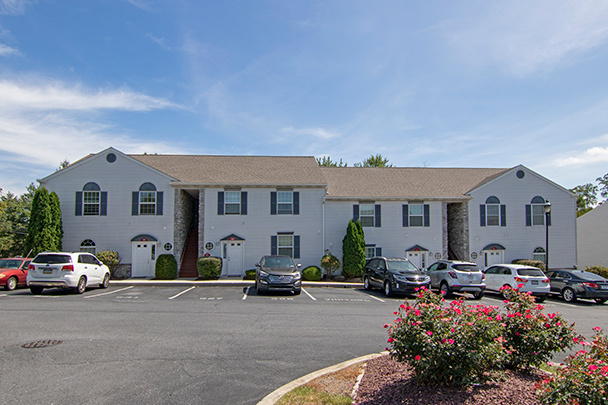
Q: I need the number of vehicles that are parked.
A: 7